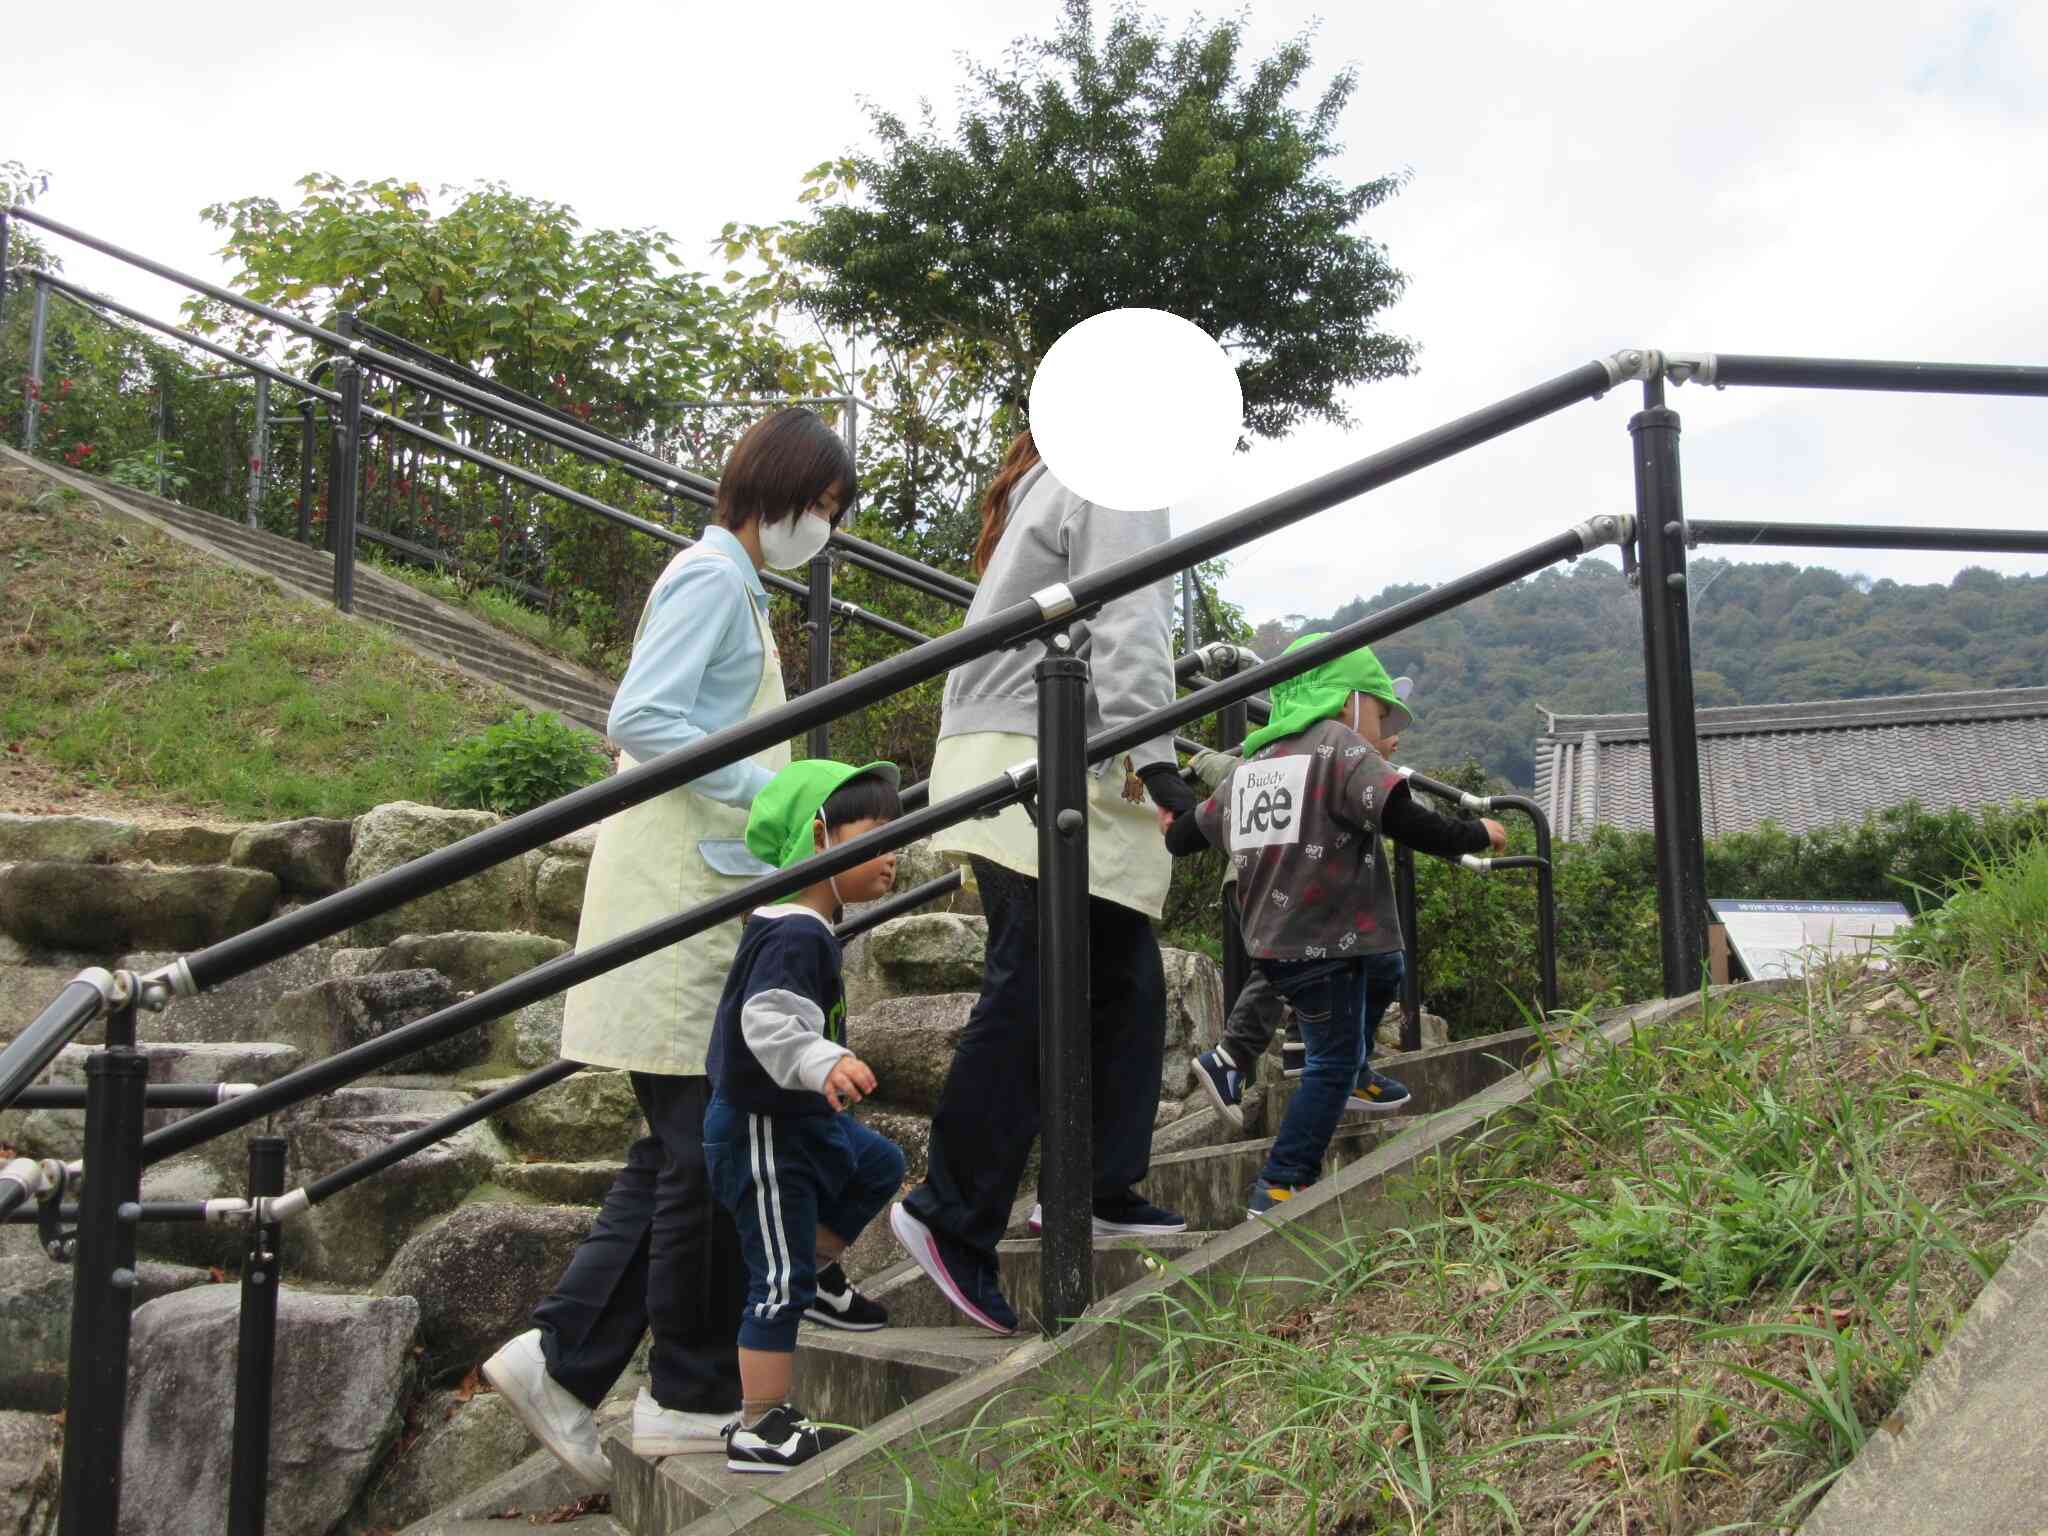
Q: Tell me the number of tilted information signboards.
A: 1